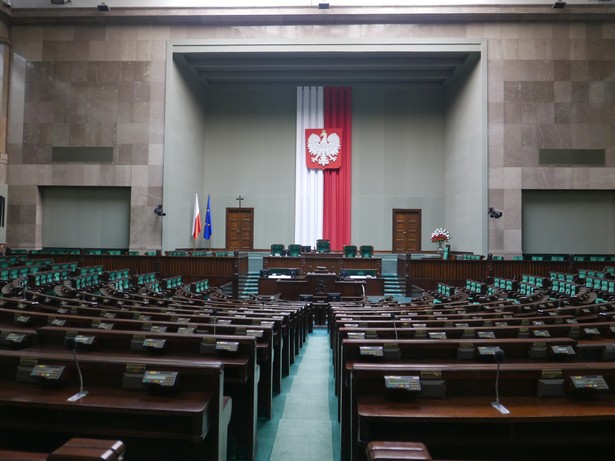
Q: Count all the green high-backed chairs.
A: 5